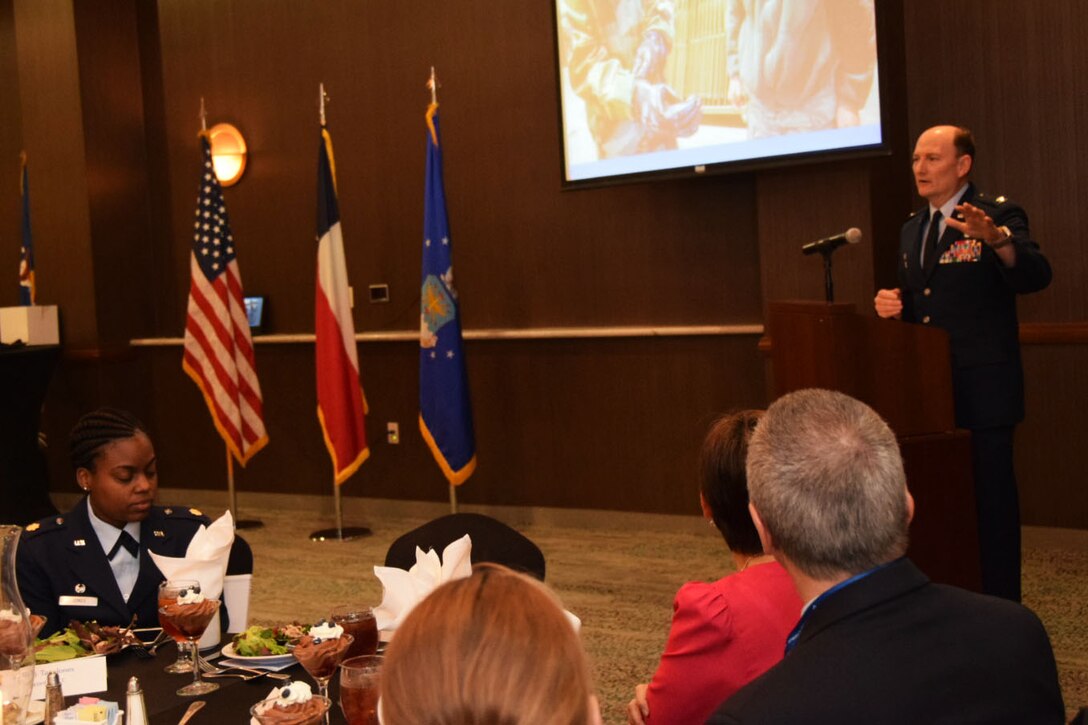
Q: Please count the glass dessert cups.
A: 4